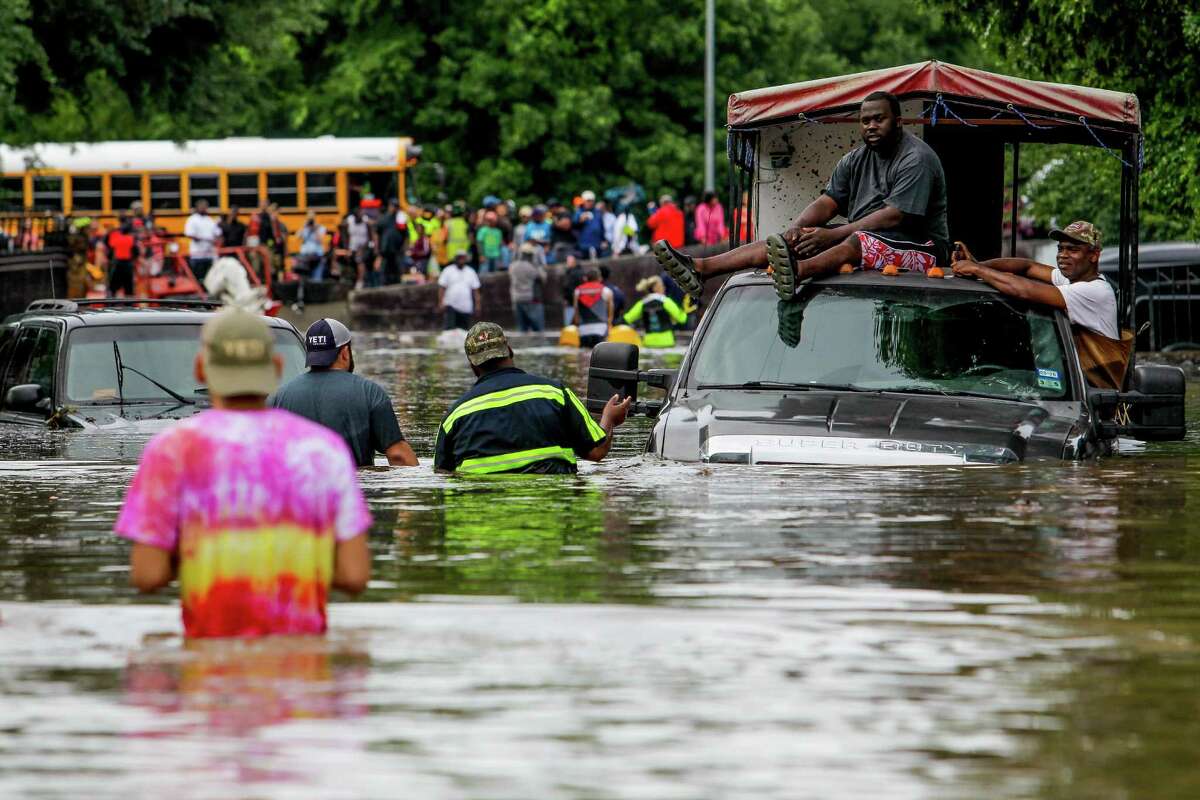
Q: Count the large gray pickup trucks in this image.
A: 1